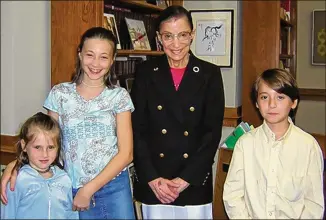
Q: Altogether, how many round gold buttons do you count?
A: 6